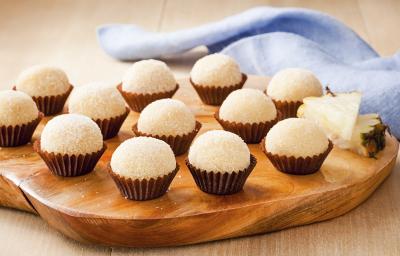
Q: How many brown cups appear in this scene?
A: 12